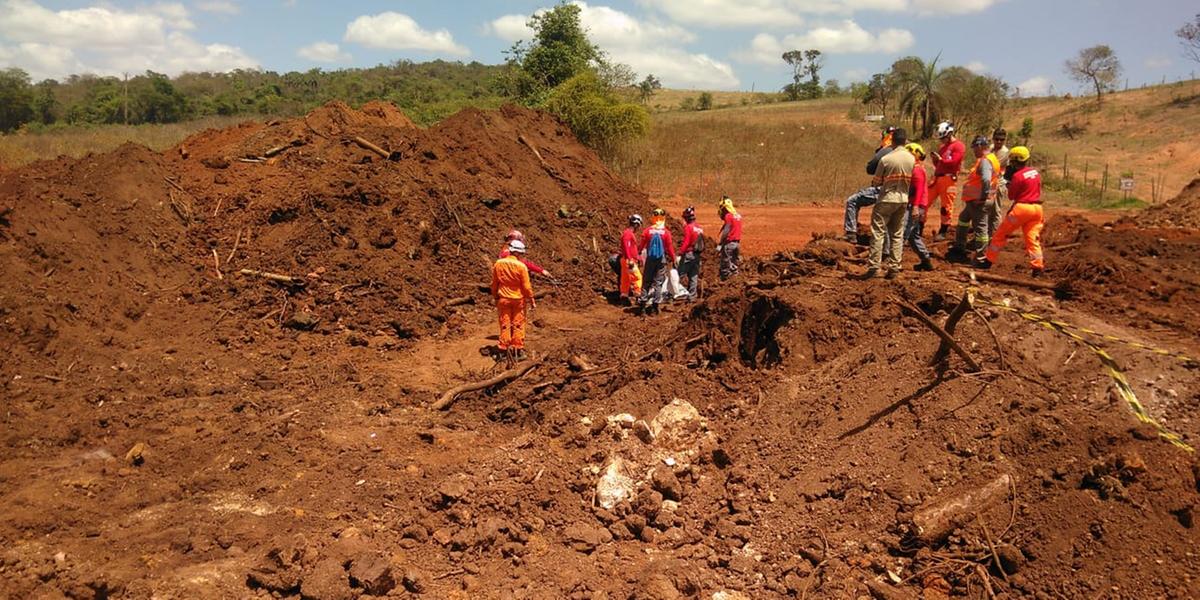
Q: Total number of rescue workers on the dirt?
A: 13